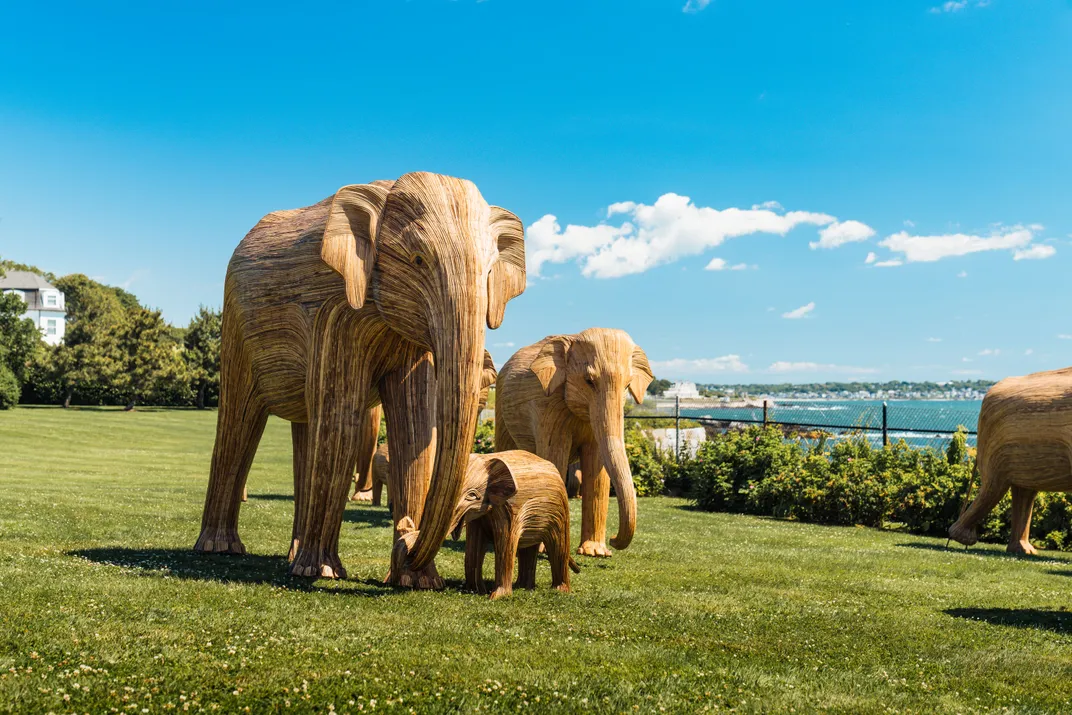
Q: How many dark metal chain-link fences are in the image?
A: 1